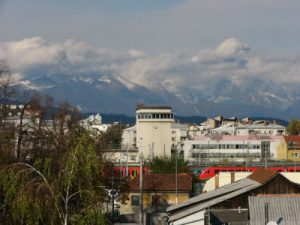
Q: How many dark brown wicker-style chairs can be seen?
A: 0